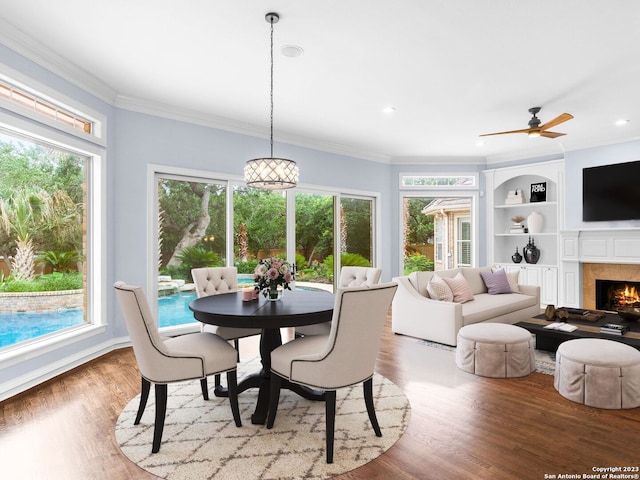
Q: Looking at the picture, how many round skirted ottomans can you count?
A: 2